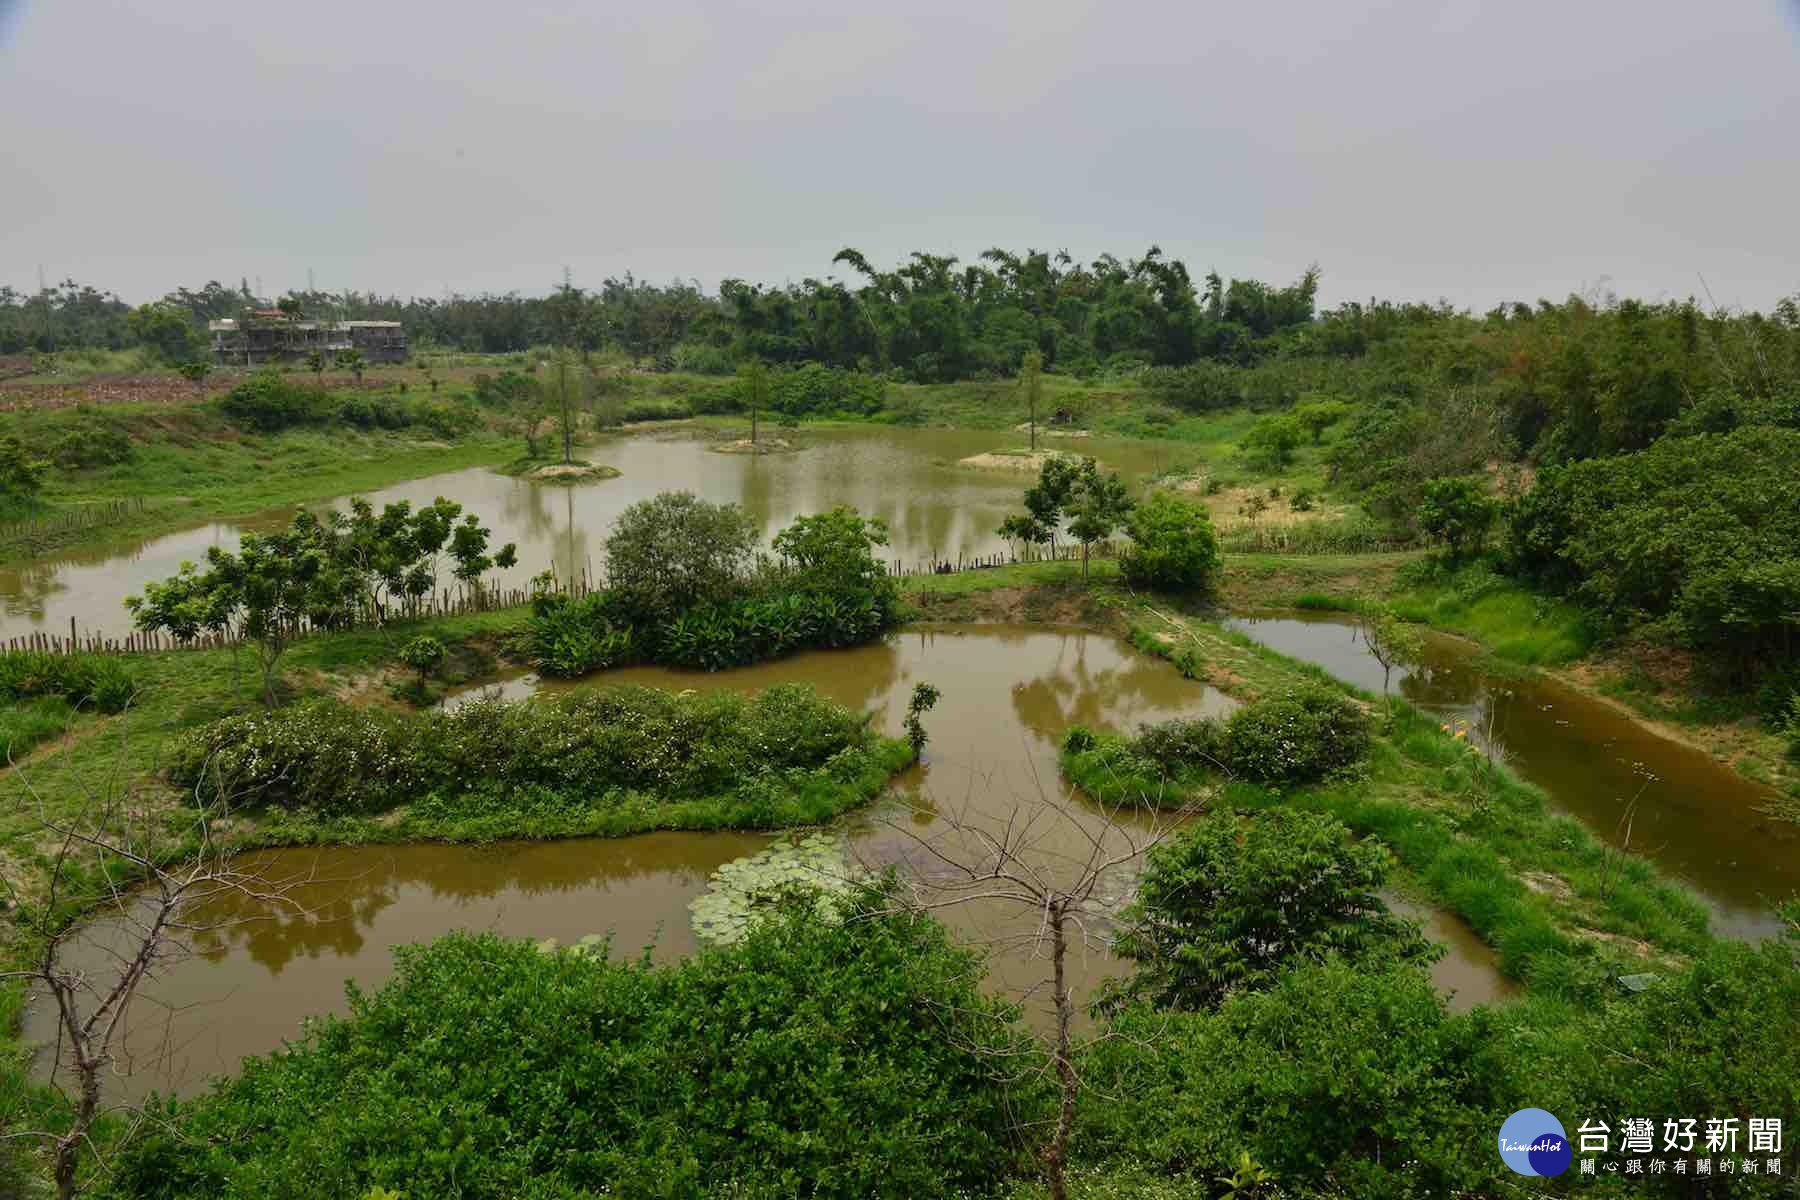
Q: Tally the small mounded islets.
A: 3